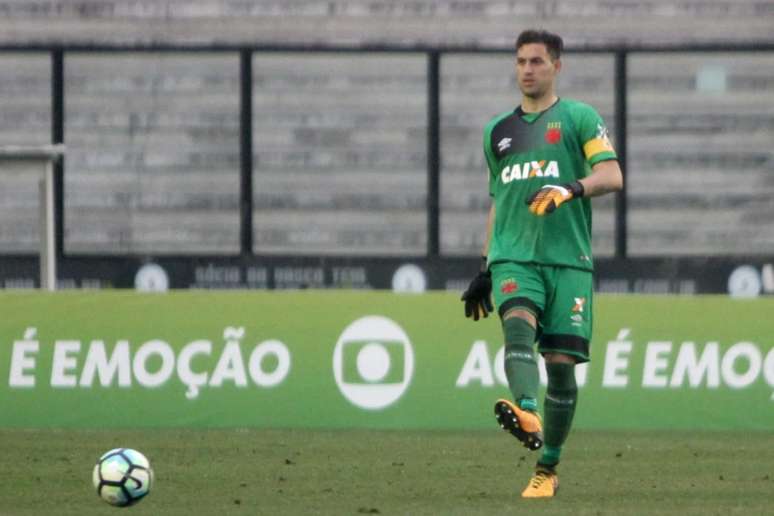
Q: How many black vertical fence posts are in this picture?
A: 4